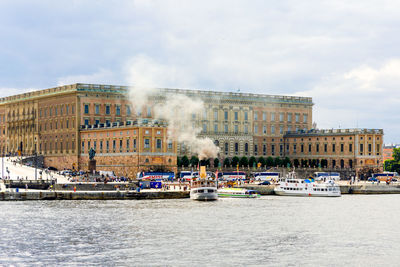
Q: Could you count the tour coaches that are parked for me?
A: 6